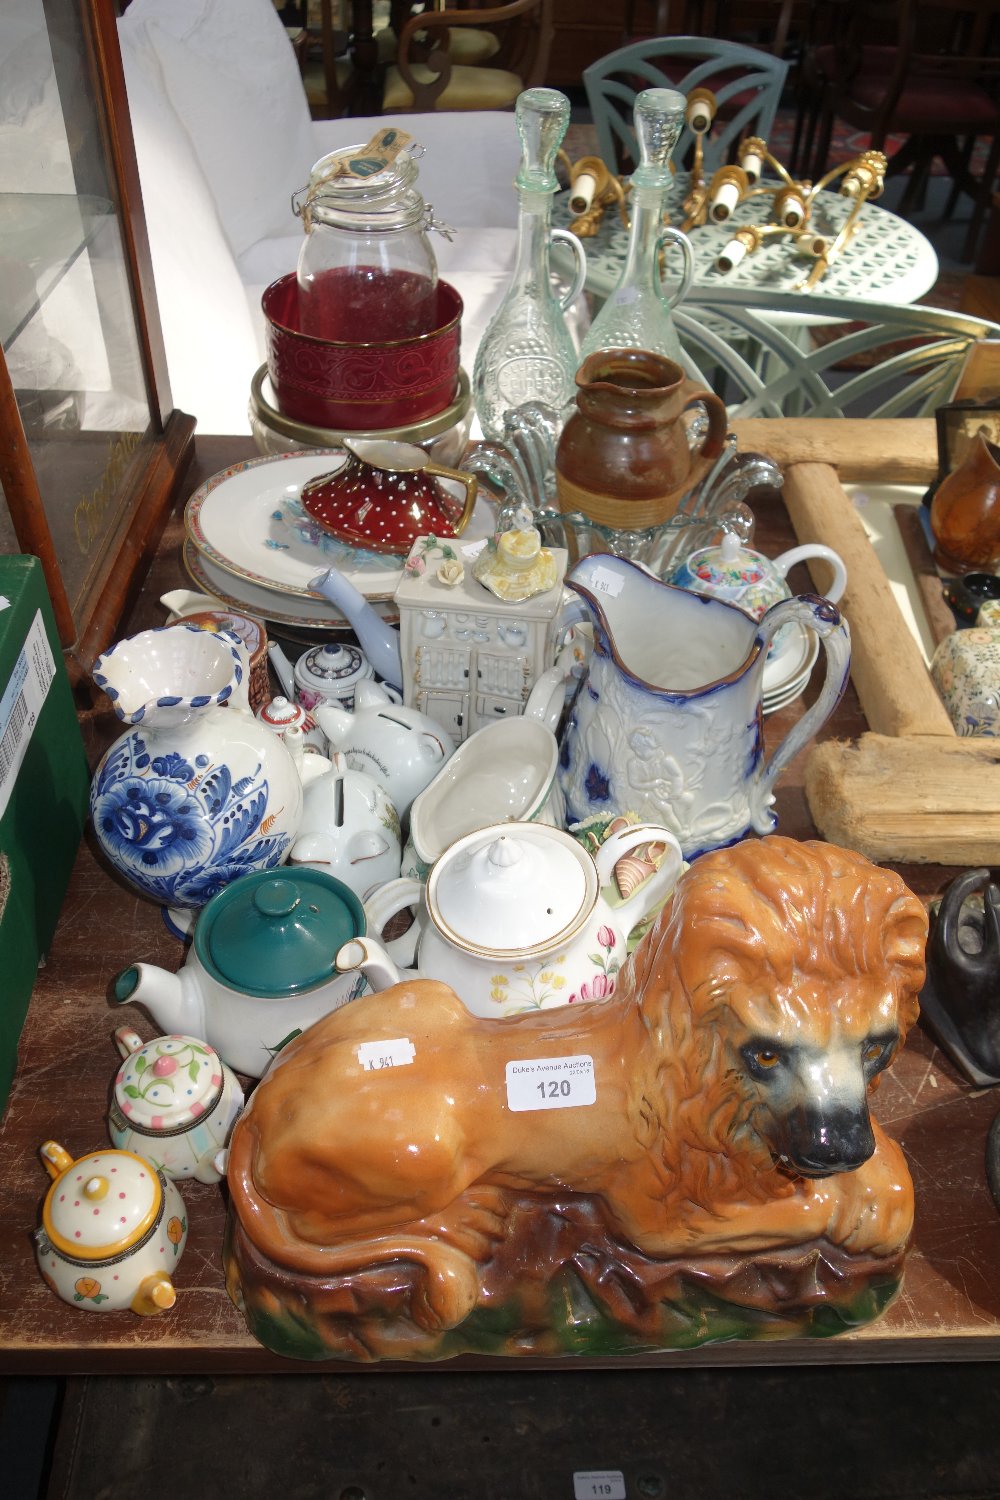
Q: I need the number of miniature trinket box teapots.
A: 2